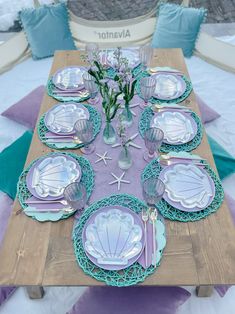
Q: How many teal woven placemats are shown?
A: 8